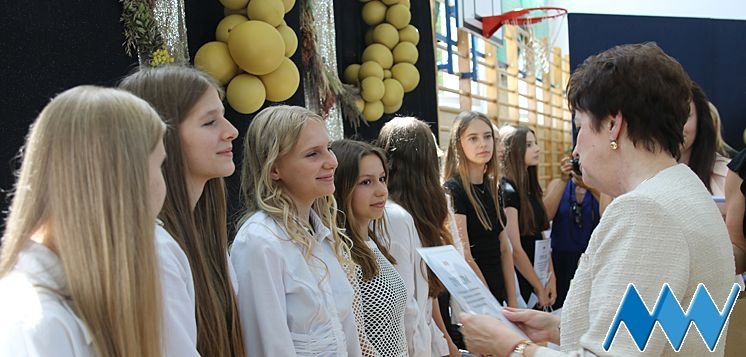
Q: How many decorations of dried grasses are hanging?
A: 2